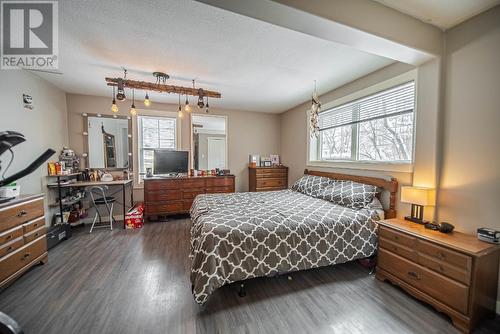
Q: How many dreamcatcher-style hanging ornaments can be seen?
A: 1